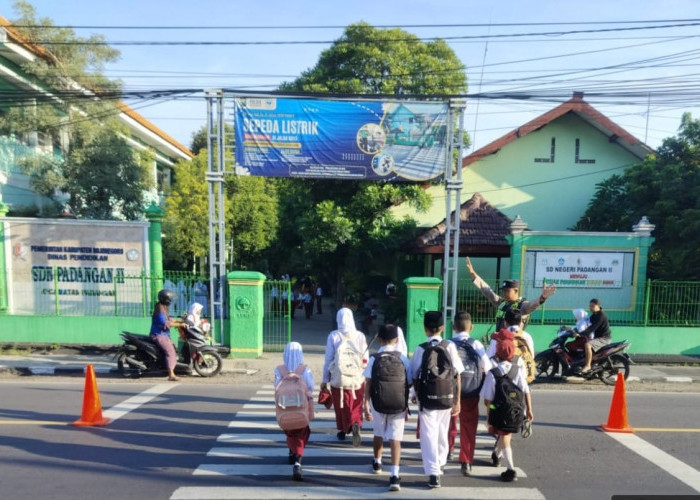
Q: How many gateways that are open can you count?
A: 1